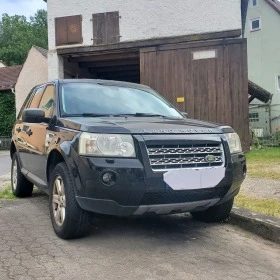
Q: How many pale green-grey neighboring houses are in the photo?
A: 1